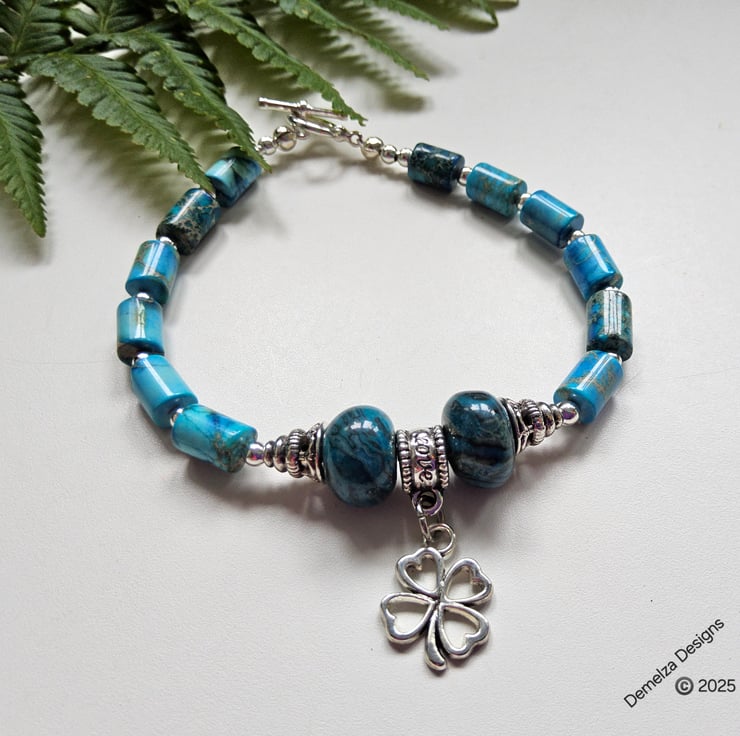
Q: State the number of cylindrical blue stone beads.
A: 12